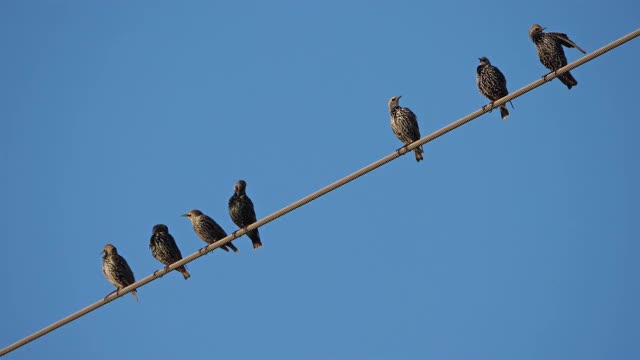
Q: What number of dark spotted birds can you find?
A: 7